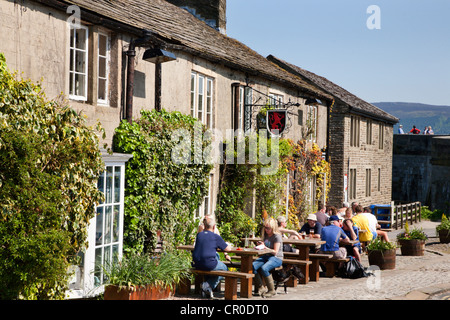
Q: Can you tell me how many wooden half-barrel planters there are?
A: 3